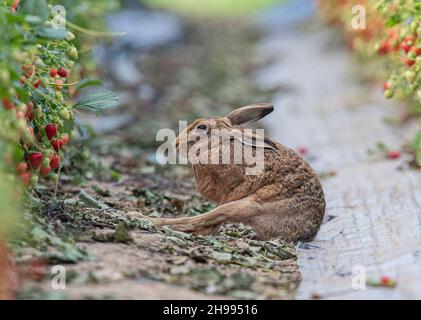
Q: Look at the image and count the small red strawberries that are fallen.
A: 3